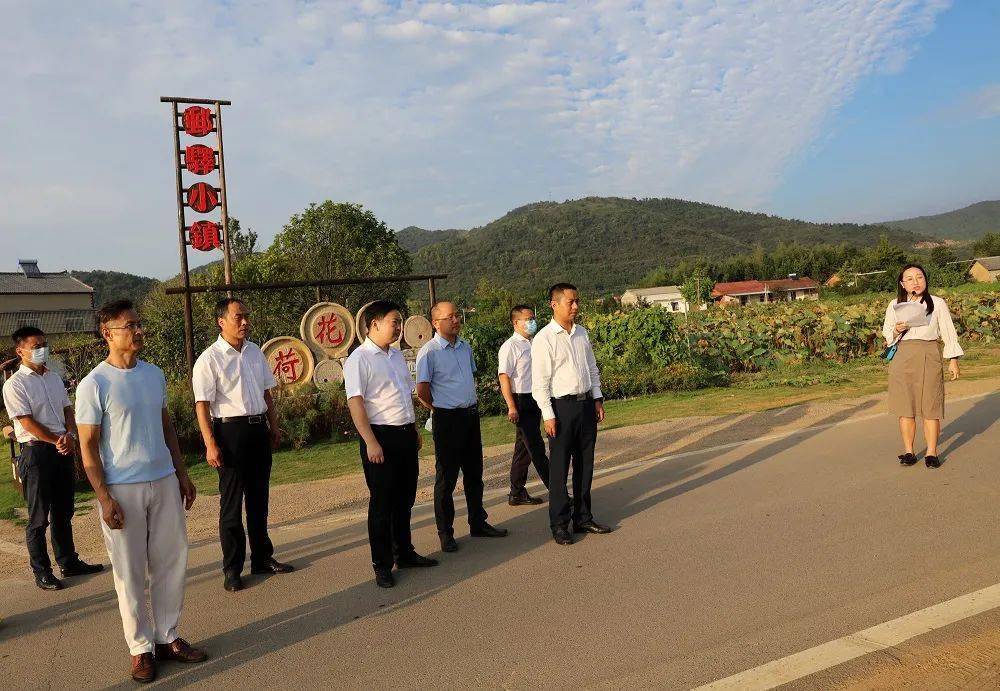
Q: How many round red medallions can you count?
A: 4